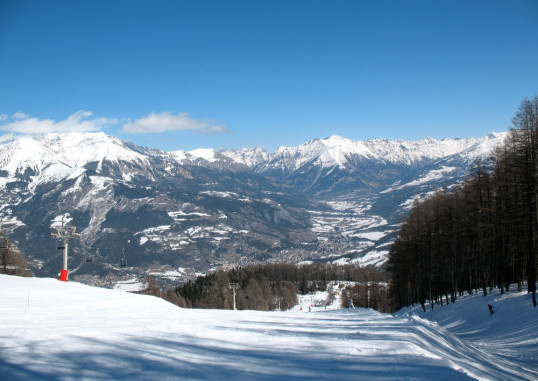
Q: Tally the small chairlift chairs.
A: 4